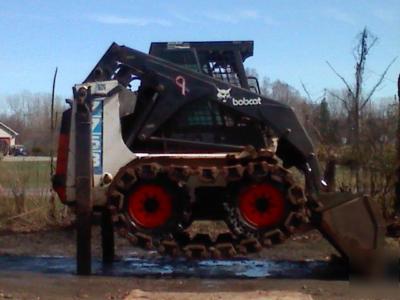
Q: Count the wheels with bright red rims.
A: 2